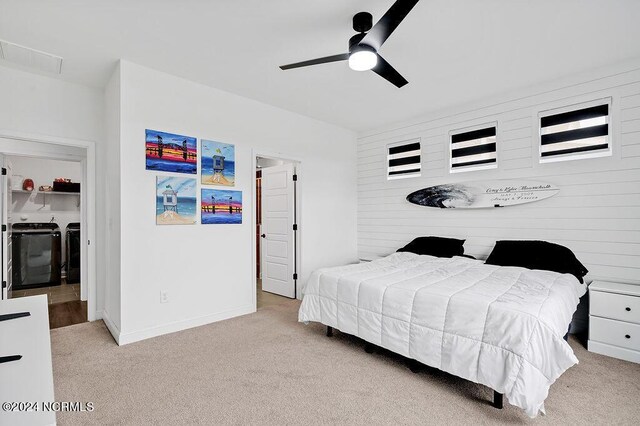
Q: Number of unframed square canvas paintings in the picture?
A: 4